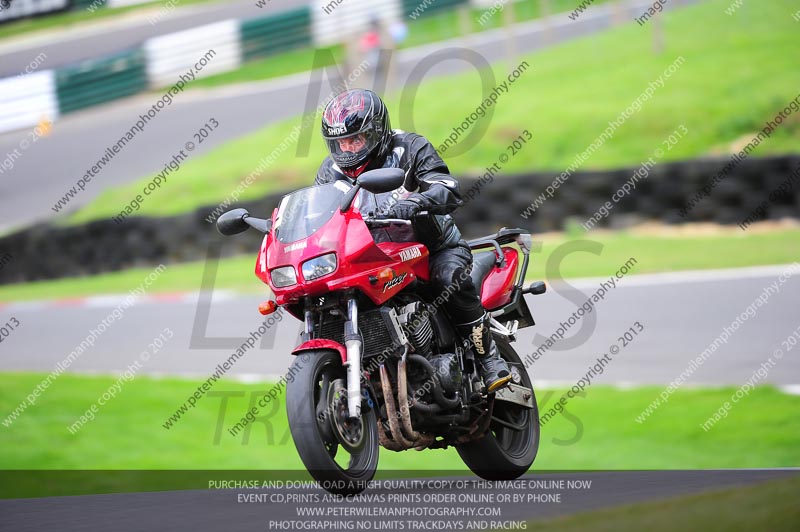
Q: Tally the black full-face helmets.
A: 1